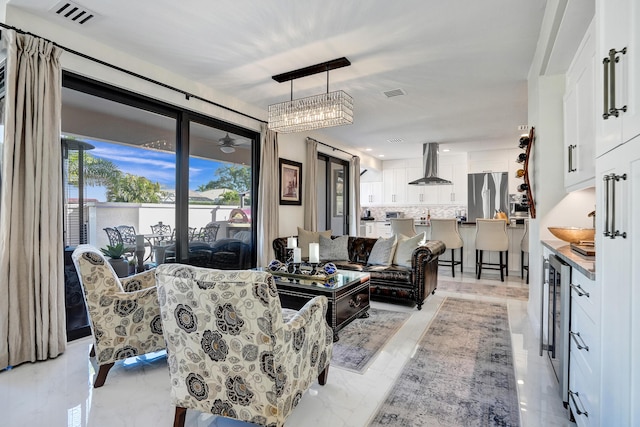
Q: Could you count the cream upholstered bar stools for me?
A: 4